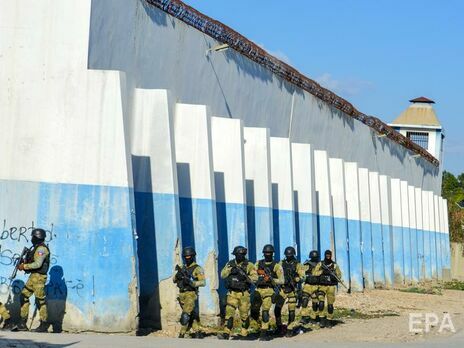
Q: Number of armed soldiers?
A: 7